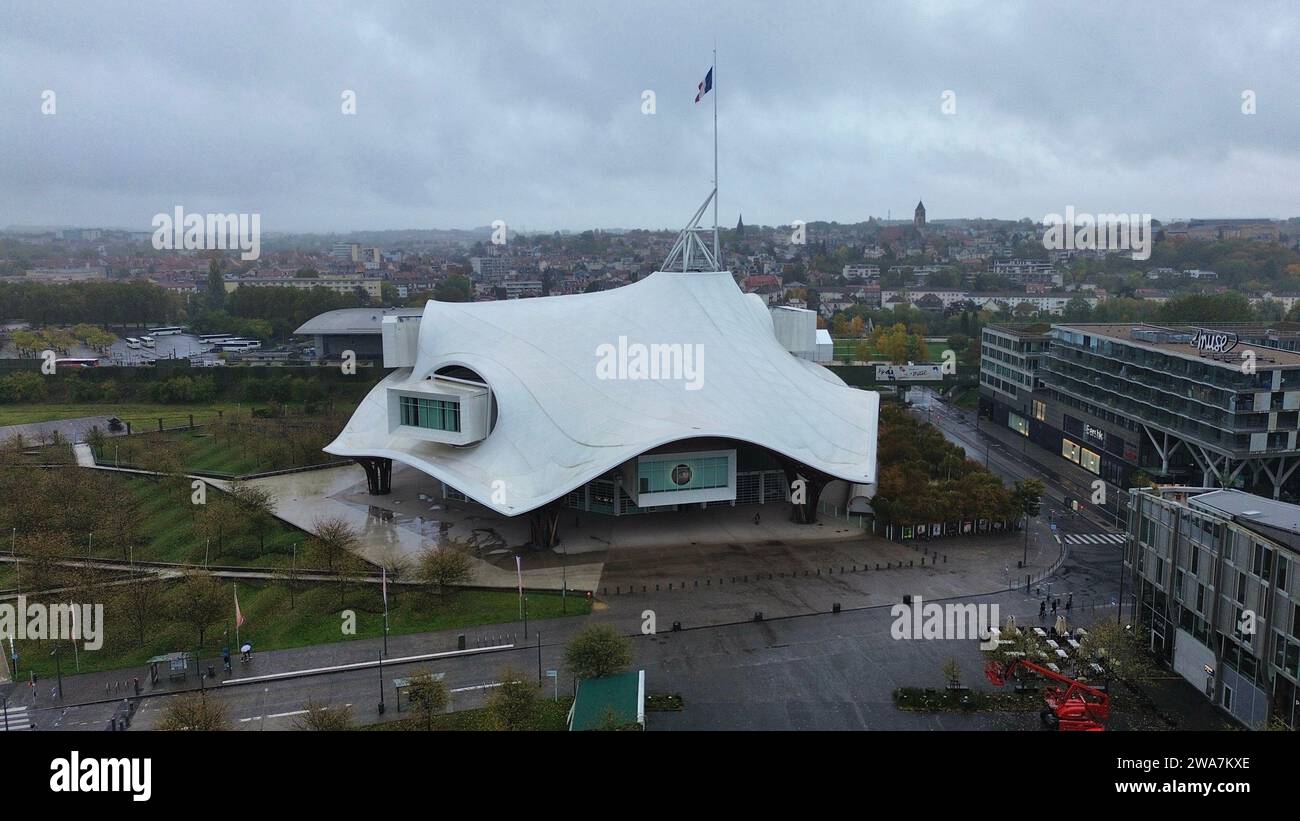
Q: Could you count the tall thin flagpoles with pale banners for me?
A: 4